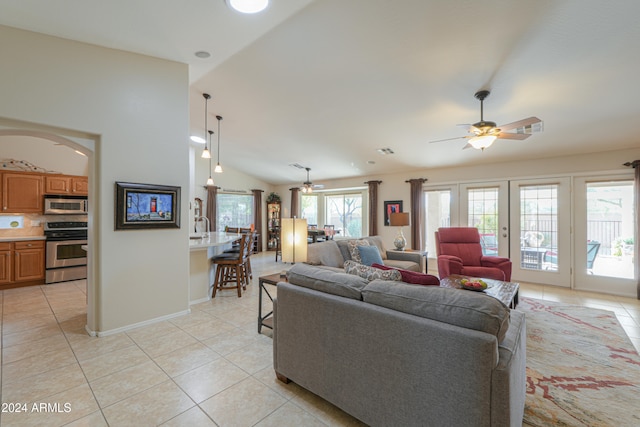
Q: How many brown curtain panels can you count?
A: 6